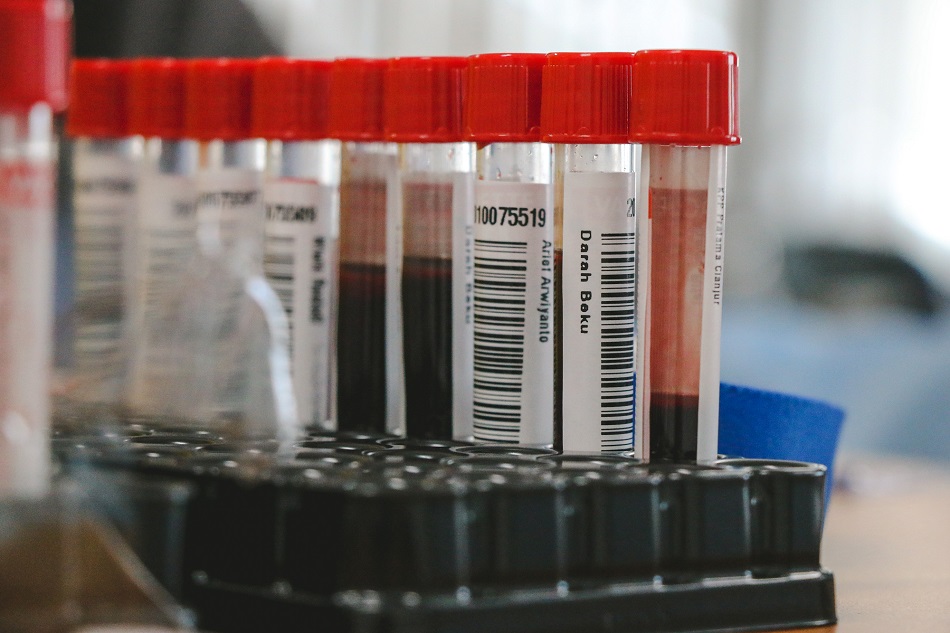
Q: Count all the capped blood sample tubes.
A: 10